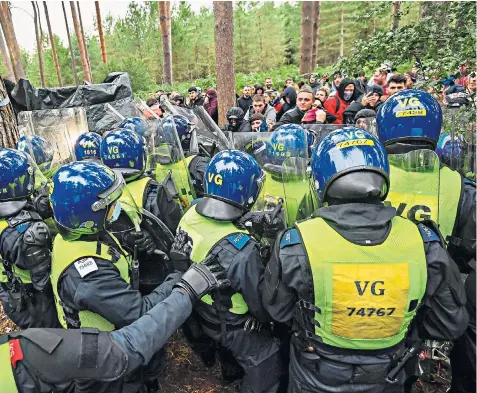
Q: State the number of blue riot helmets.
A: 12